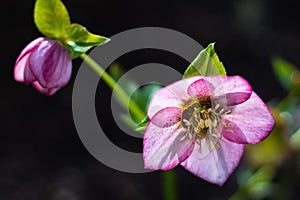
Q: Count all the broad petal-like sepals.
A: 5